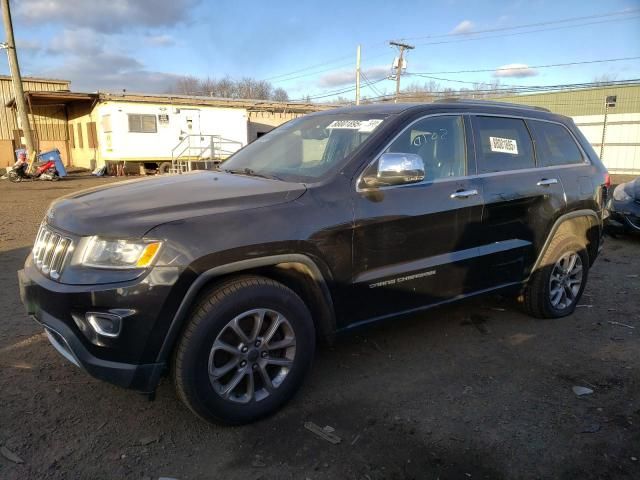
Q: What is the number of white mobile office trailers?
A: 1